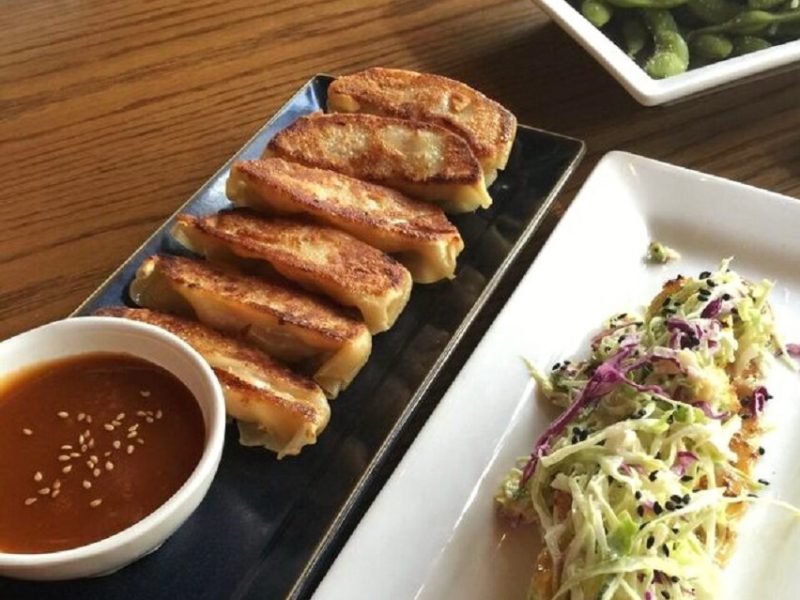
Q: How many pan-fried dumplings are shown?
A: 6